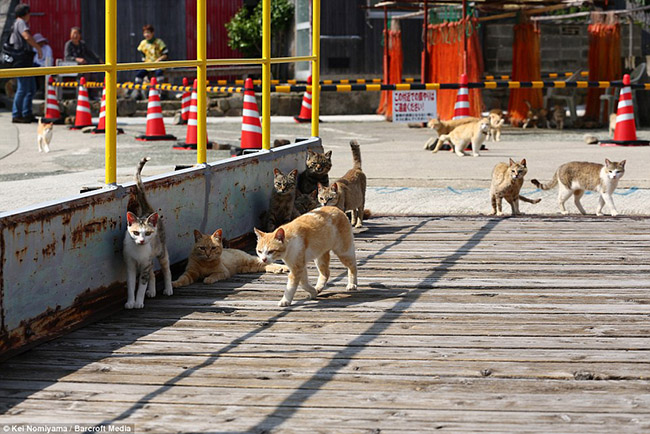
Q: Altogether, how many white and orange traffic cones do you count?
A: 10